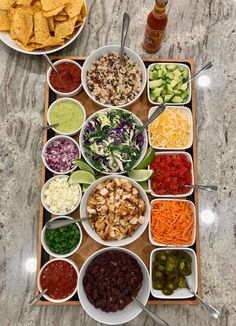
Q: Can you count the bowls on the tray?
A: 15